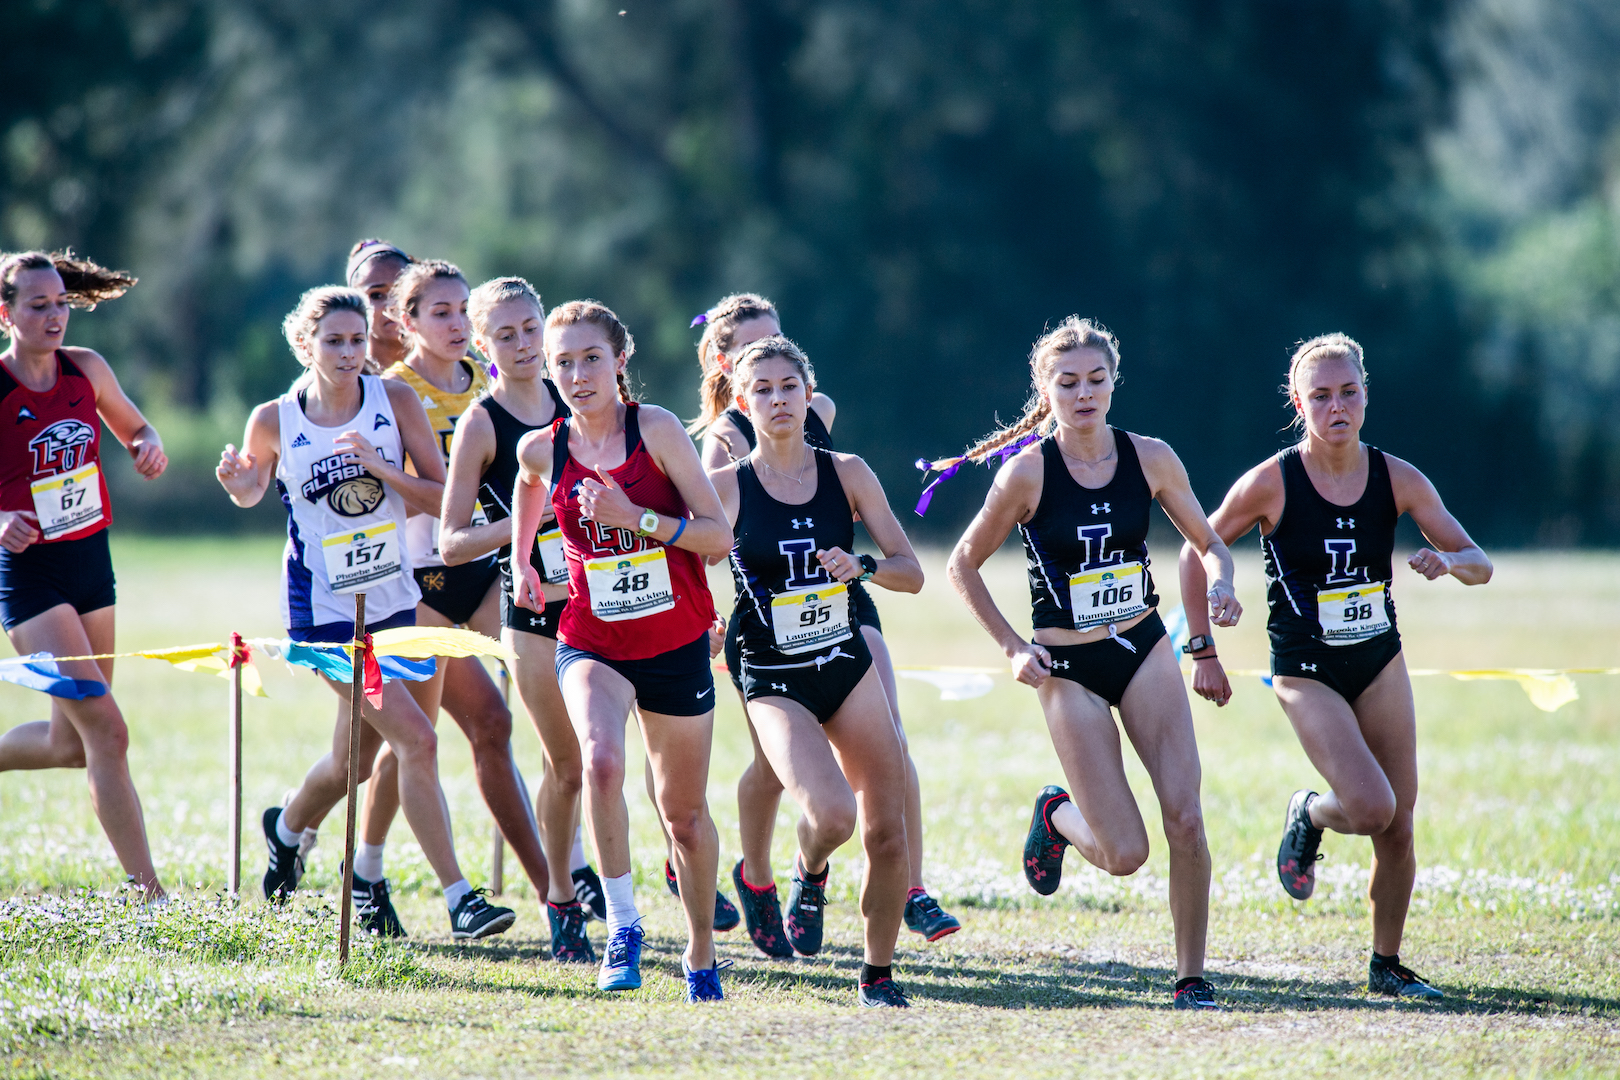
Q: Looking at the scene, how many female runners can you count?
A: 10